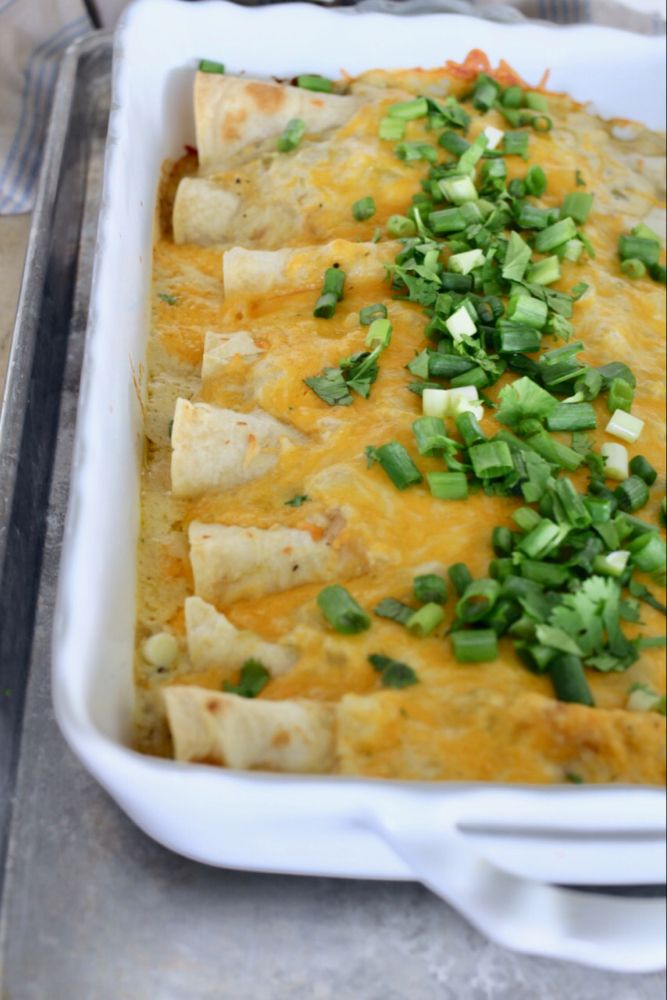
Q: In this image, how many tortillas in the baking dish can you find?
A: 8